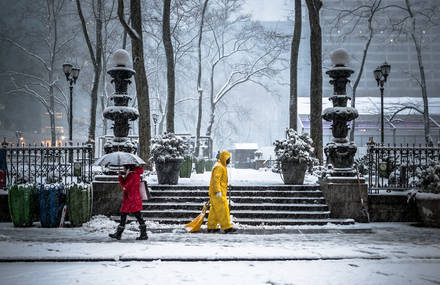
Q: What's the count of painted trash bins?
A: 3